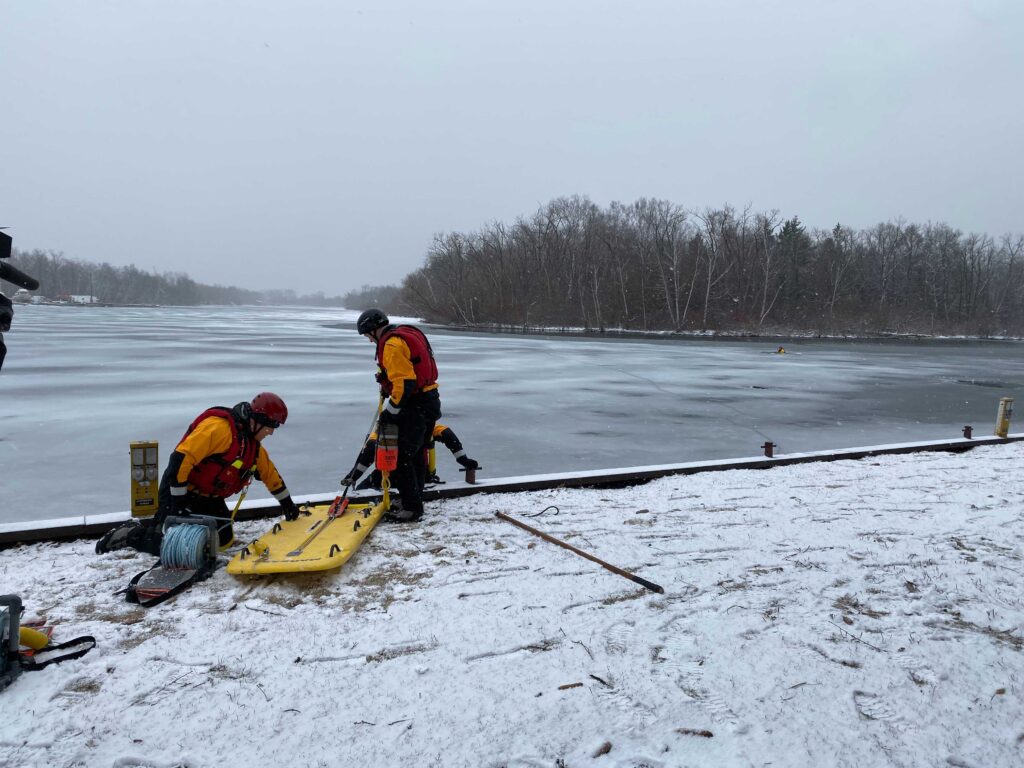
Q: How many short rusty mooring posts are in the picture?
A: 3